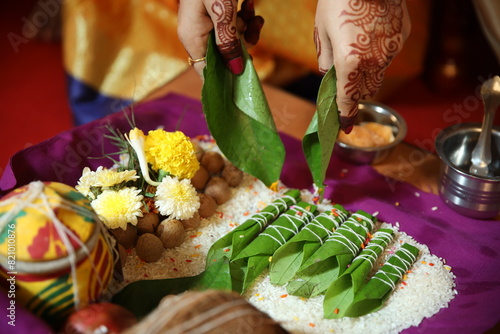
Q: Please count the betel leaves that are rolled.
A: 6